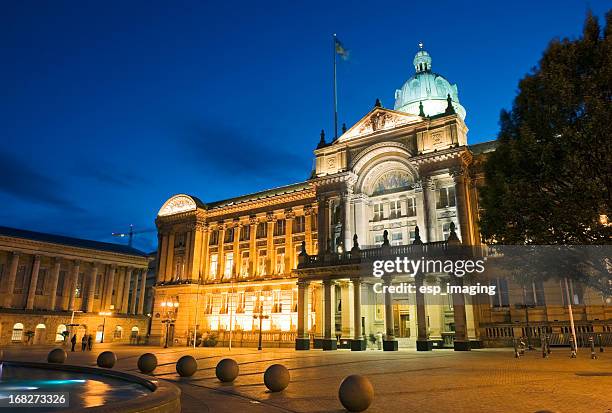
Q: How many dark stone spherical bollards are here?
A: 7